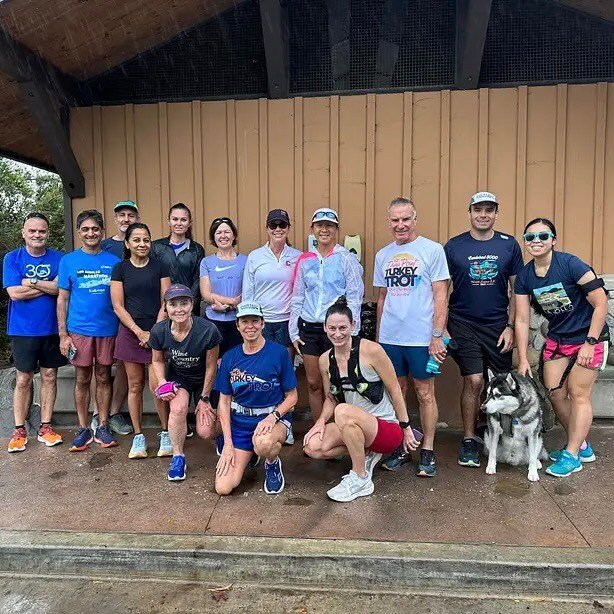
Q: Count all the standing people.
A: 11